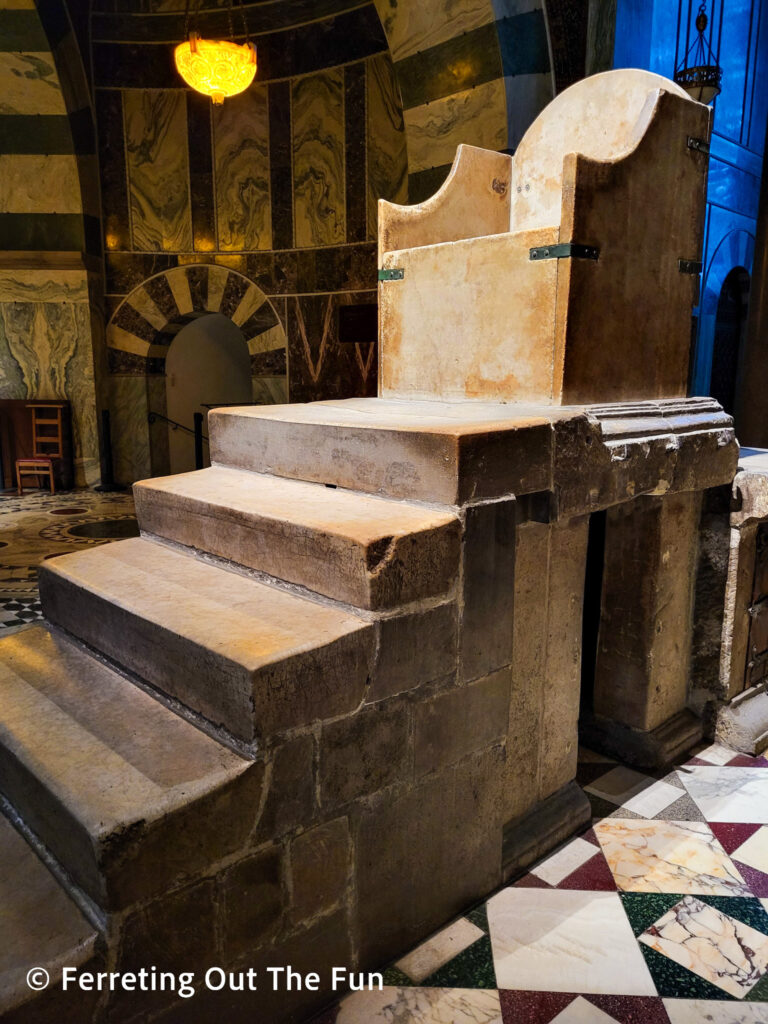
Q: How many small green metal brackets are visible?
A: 4